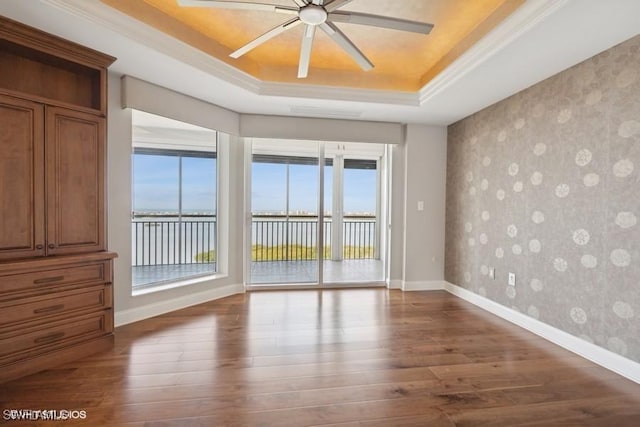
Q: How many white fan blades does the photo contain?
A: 8